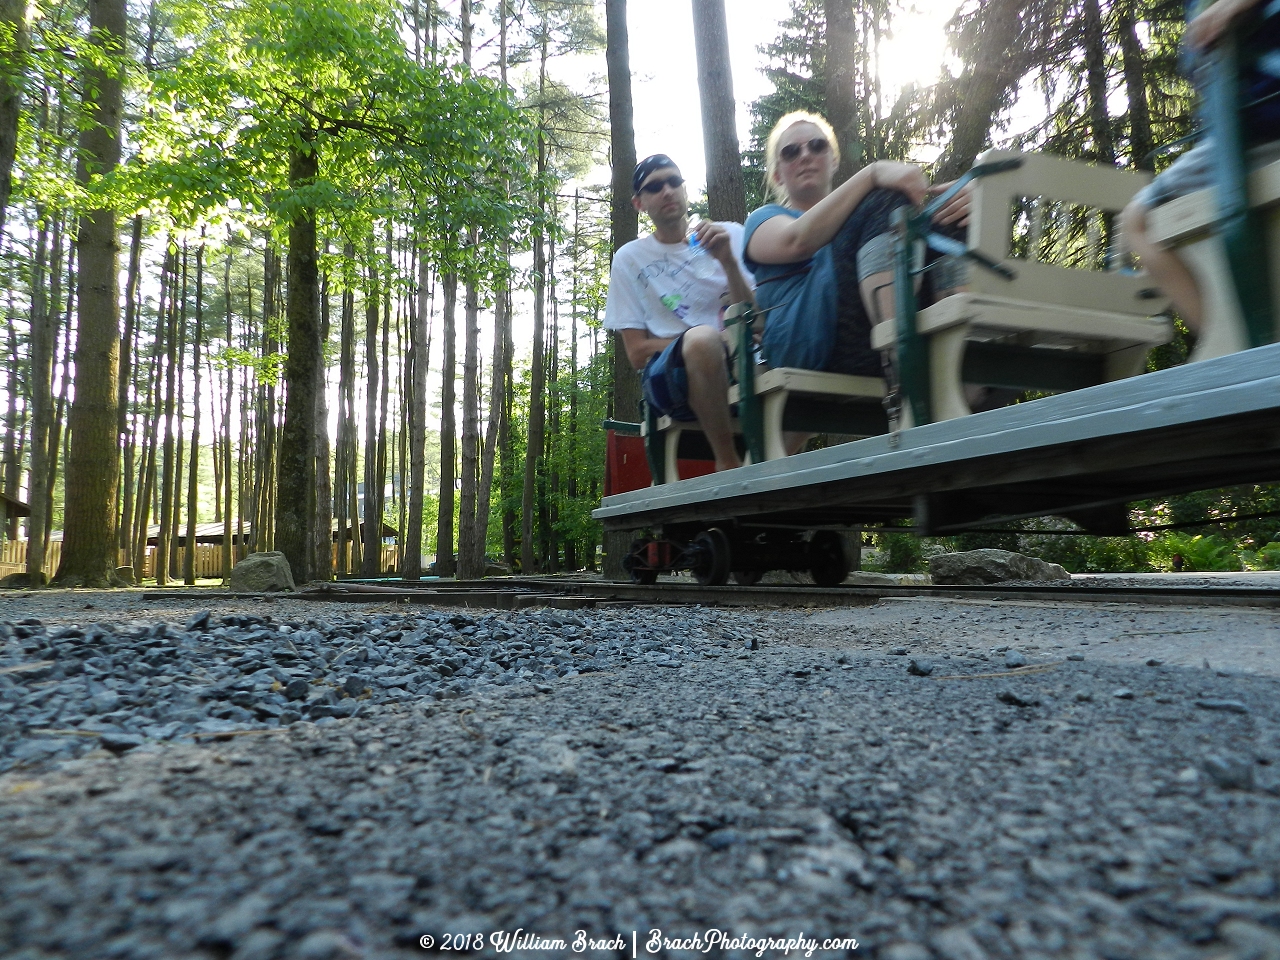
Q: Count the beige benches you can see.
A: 4